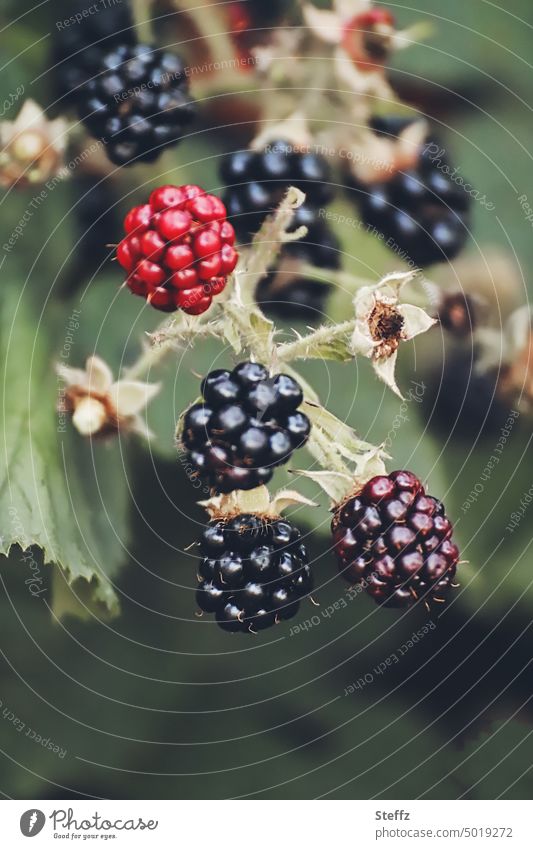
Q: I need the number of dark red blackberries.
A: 1